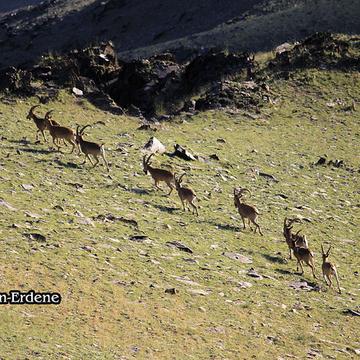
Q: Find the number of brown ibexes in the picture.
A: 9